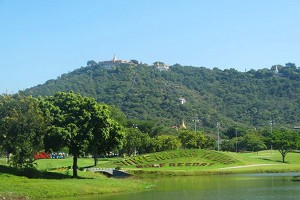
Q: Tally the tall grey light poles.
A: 4